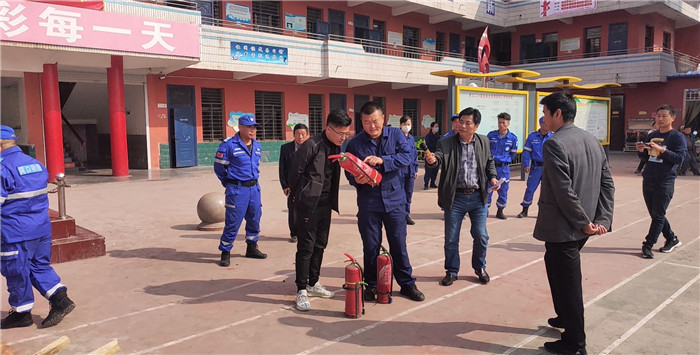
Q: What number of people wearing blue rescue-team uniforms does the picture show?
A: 5